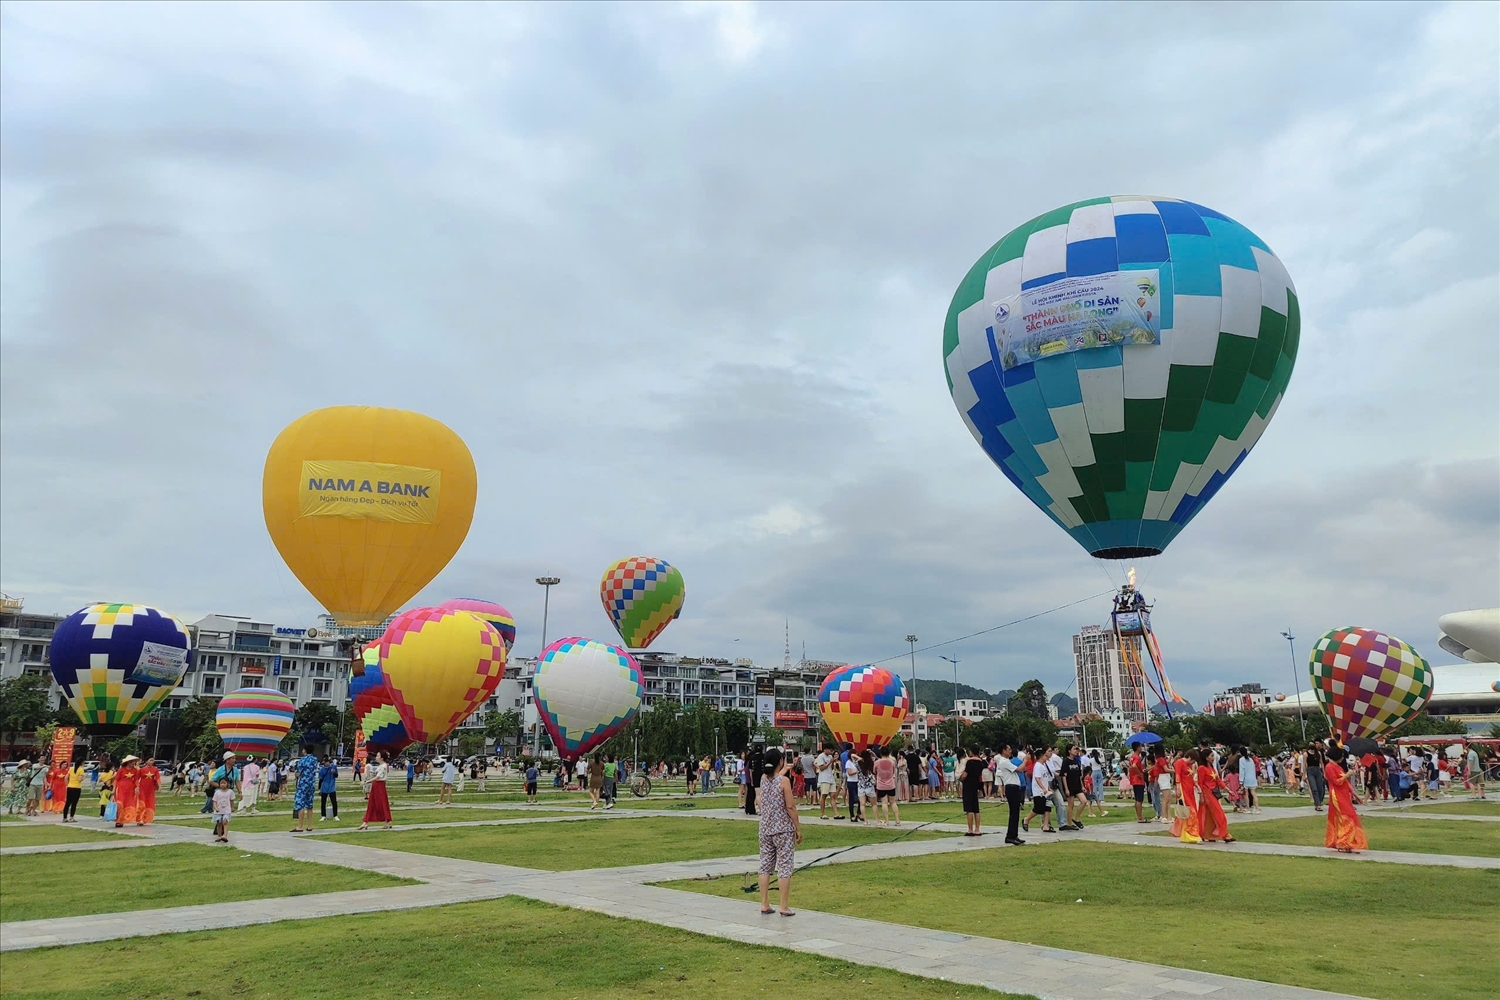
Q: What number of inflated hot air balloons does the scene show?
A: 11